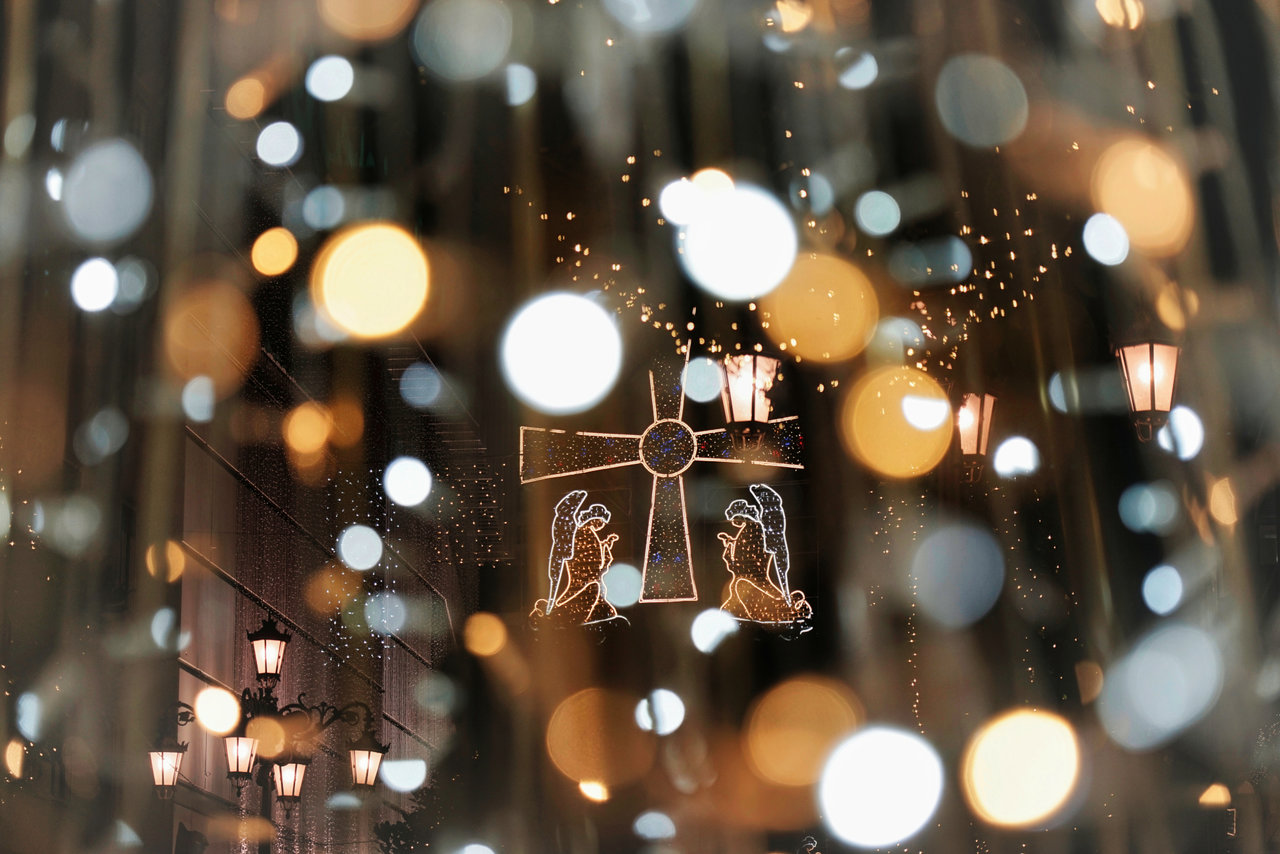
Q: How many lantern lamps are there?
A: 8